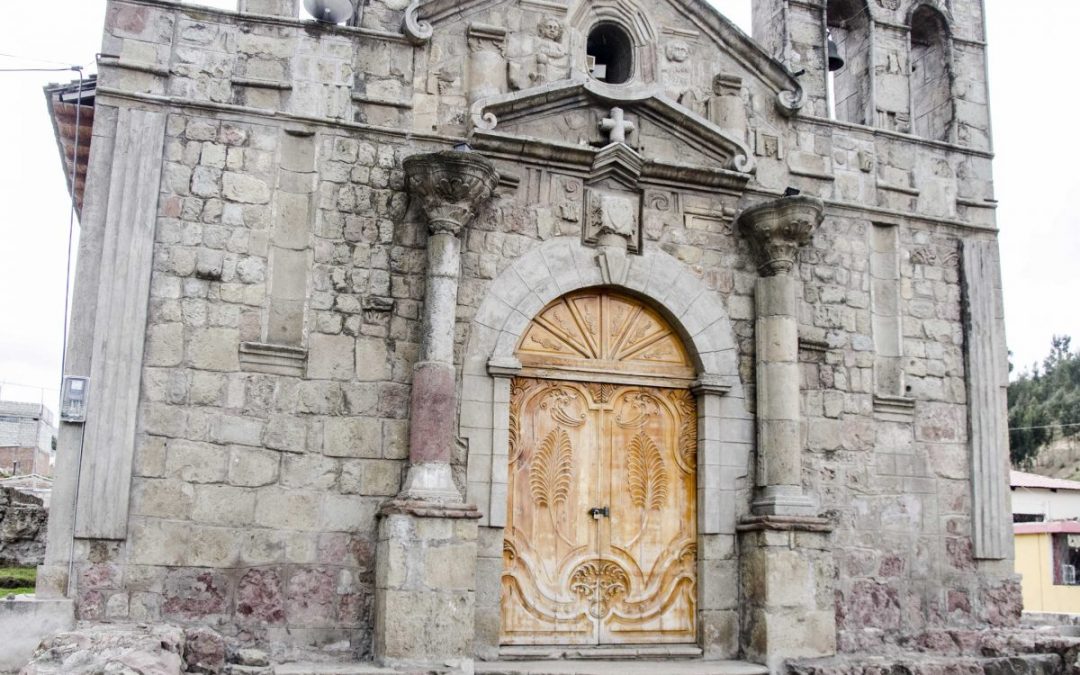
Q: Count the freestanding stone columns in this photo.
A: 2